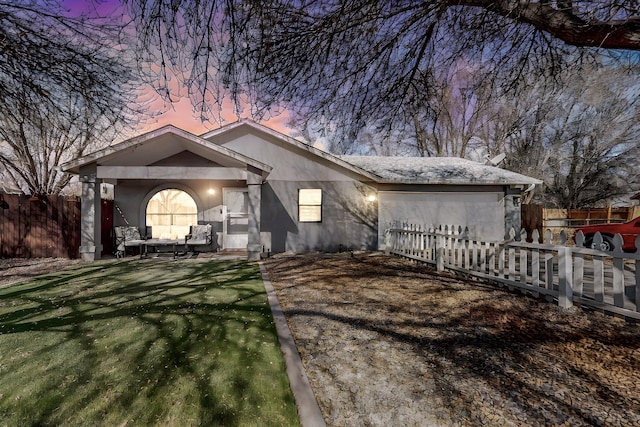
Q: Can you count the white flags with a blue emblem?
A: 0